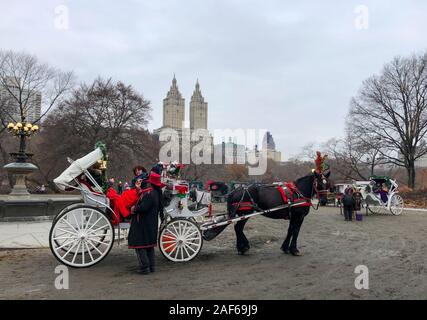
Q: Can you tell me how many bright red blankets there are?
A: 1